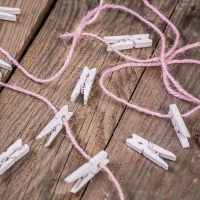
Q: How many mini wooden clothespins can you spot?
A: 9